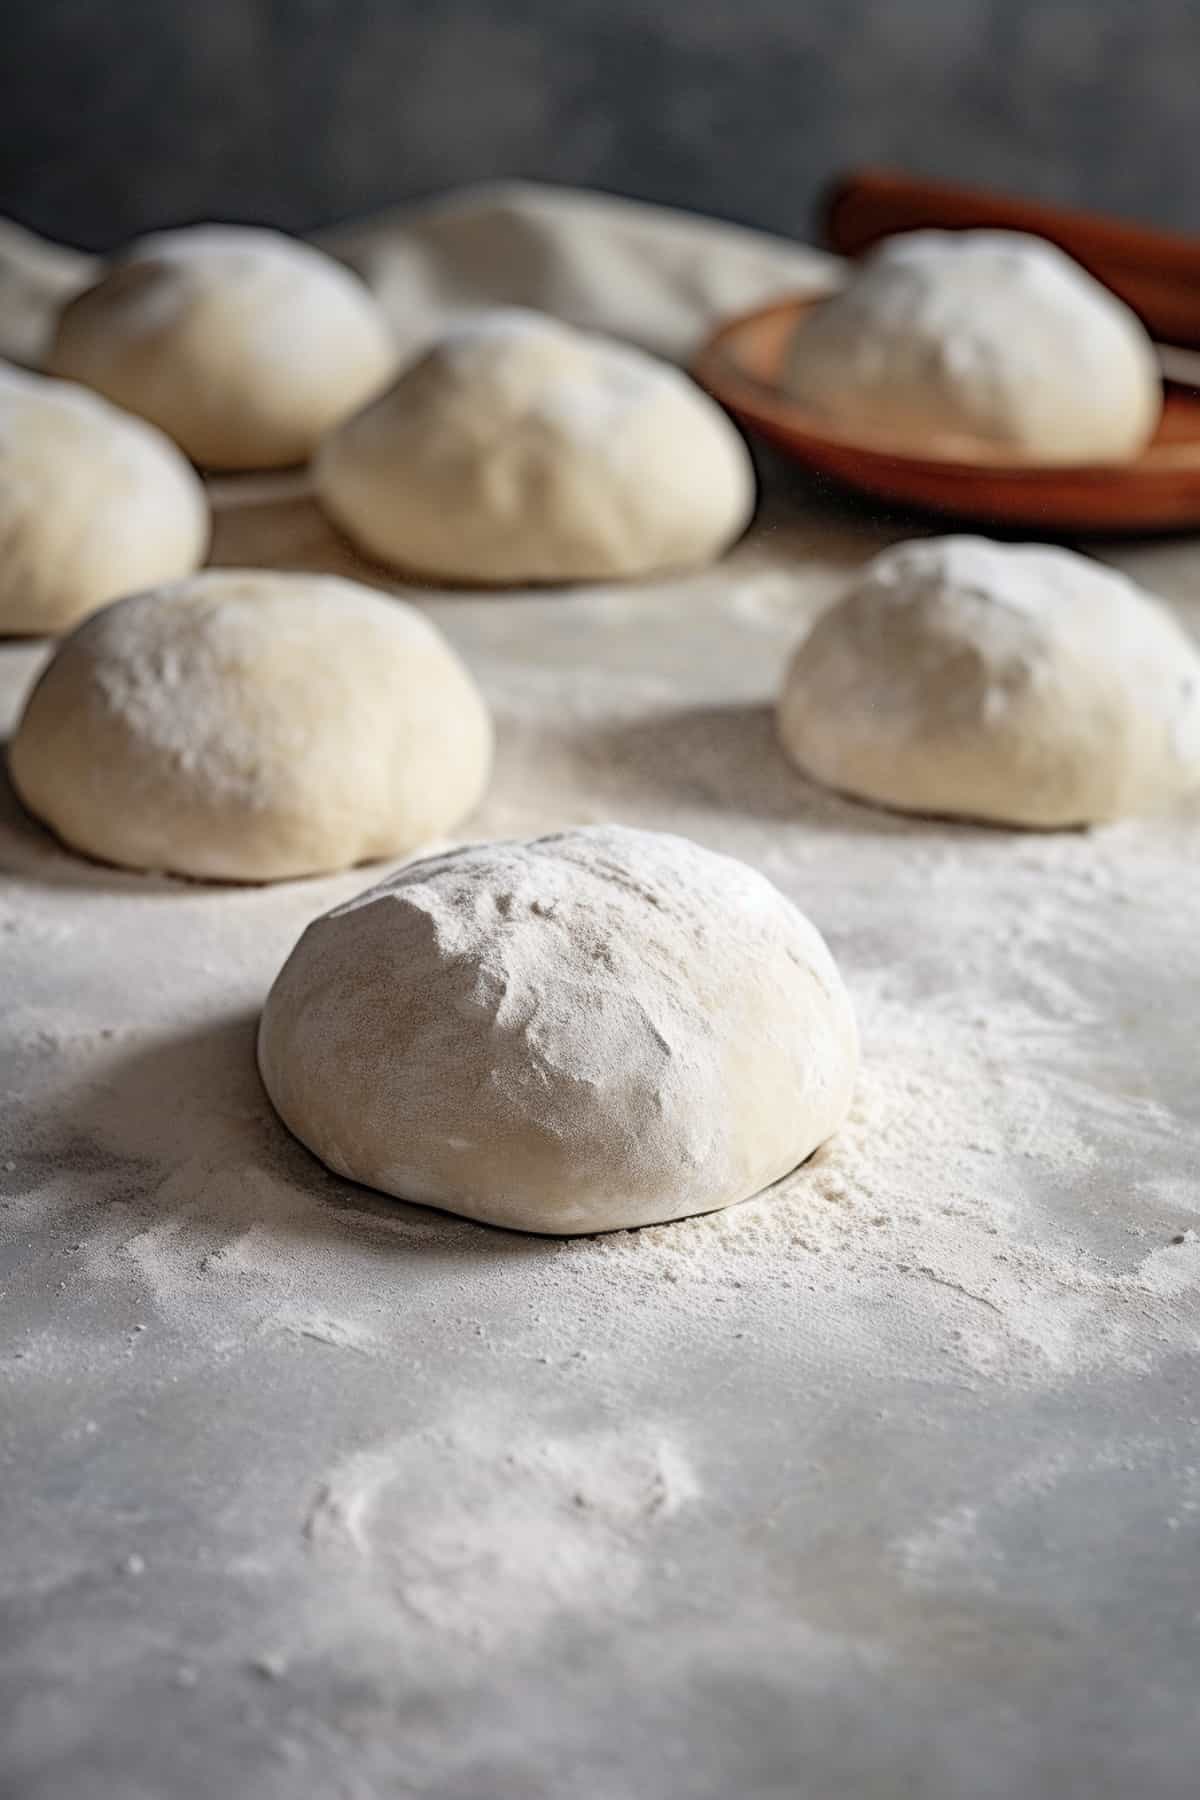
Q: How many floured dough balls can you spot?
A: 7